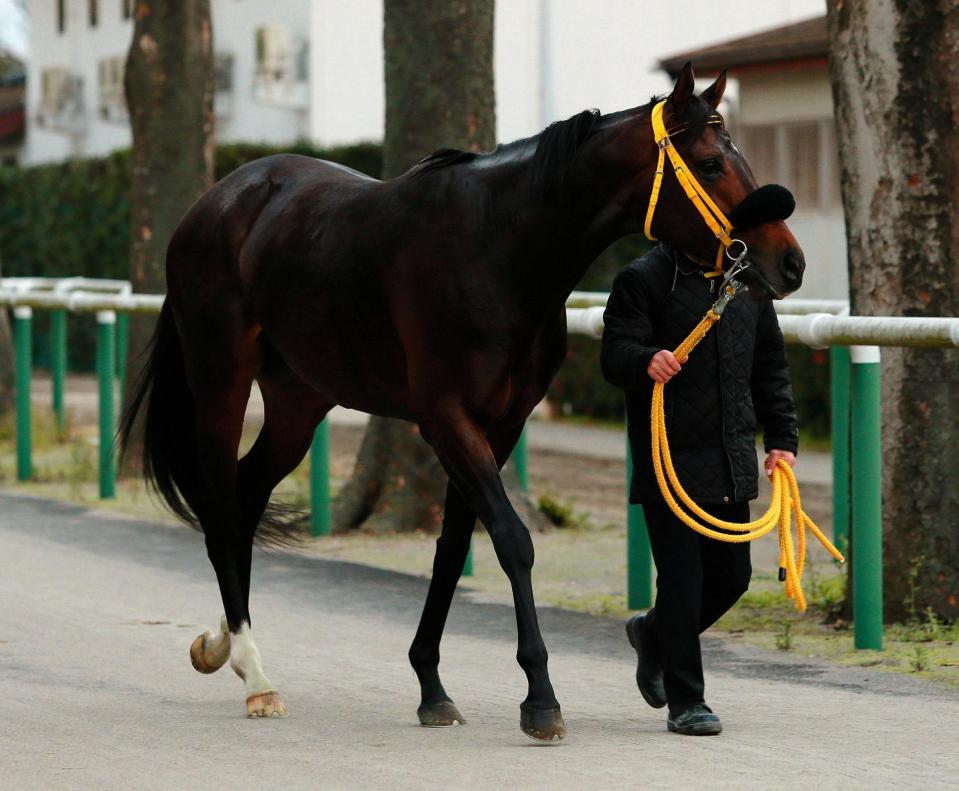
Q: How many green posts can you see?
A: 10